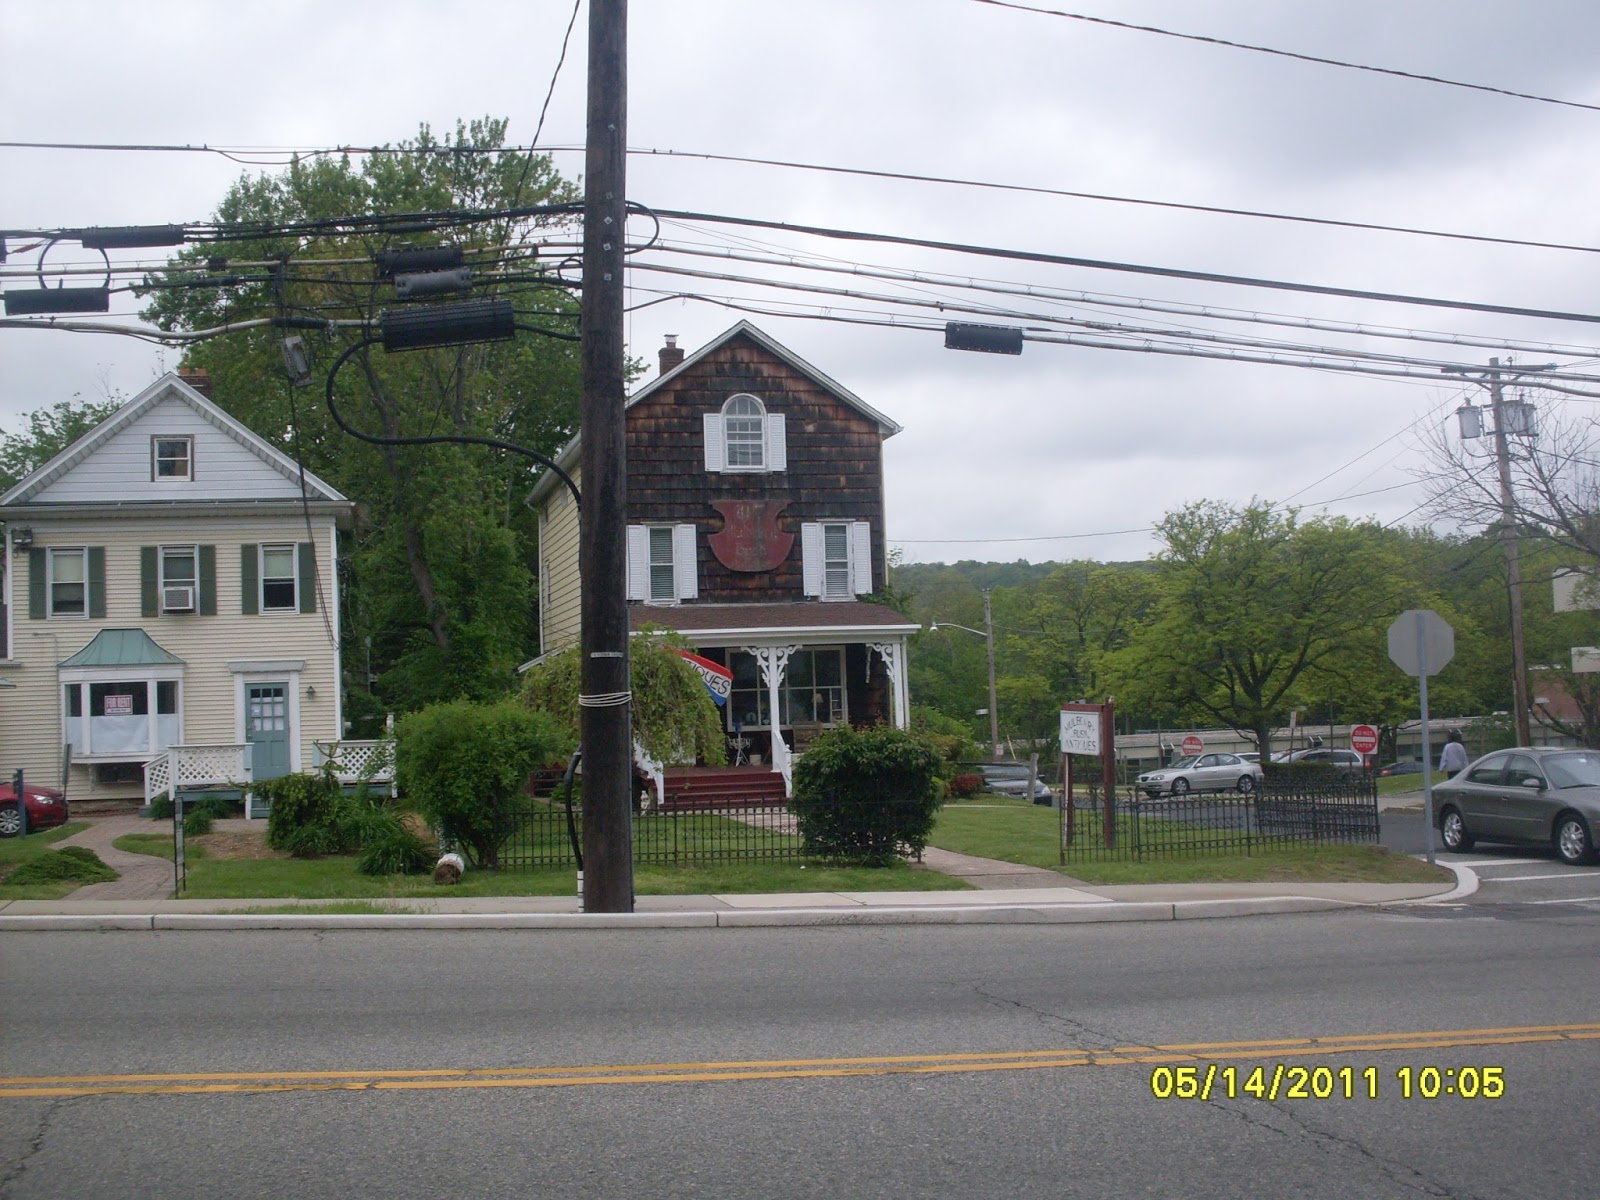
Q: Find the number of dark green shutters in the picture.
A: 6